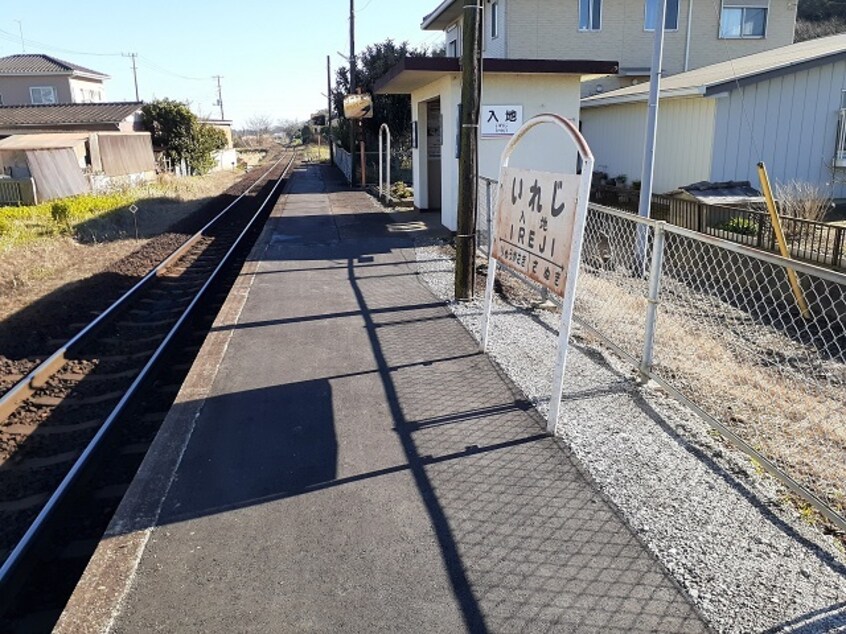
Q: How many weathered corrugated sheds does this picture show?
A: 2